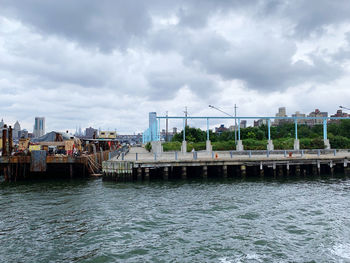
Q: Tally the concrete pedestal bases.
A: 7